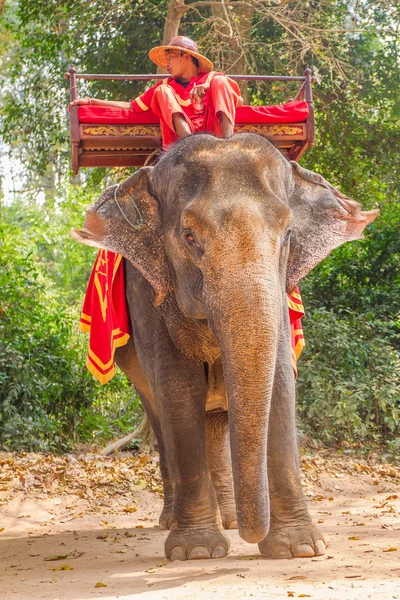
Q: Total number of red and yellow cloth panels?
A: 2